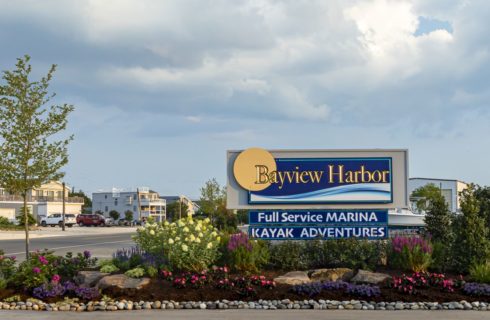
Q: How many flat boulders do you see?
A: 5